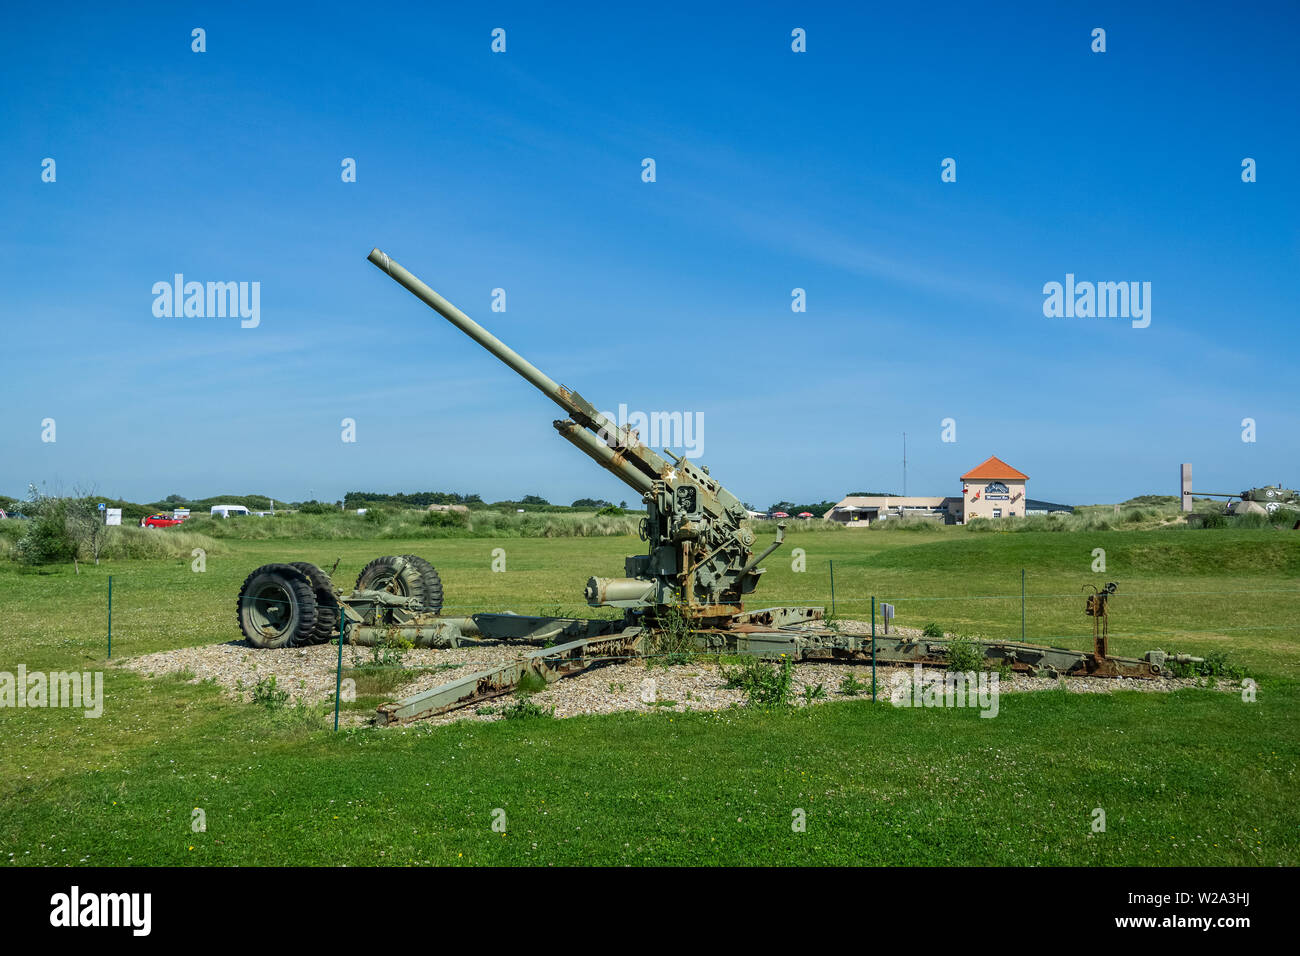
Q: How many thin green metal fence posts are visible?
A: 5